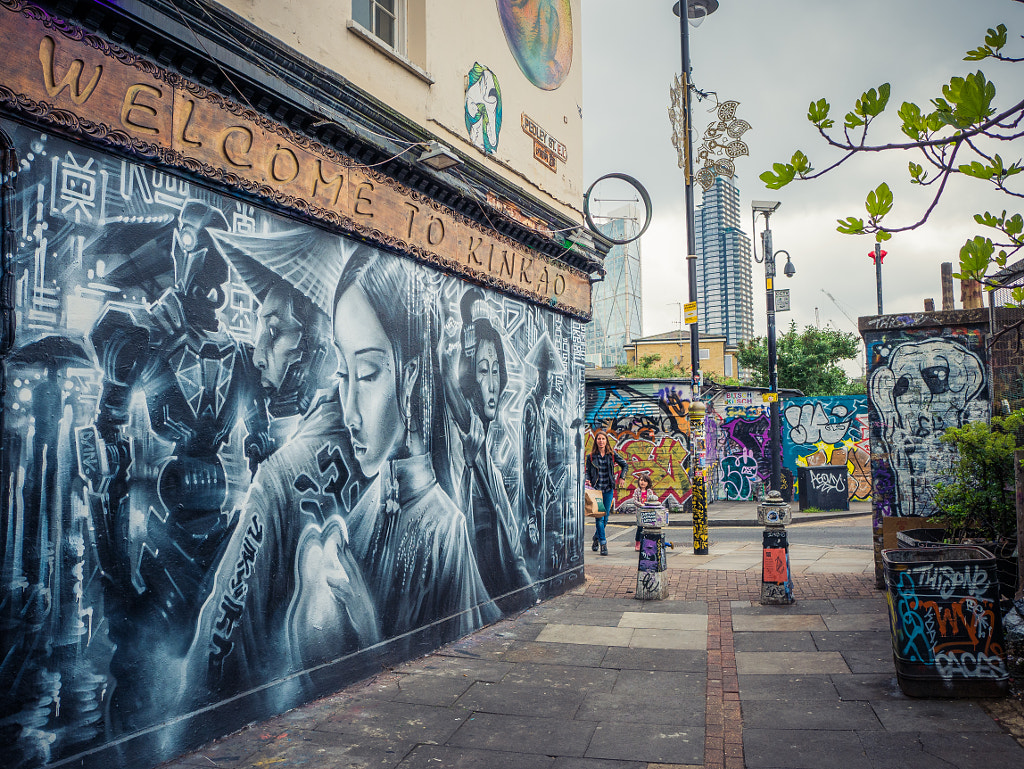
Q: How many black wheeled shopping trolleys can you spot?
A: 0